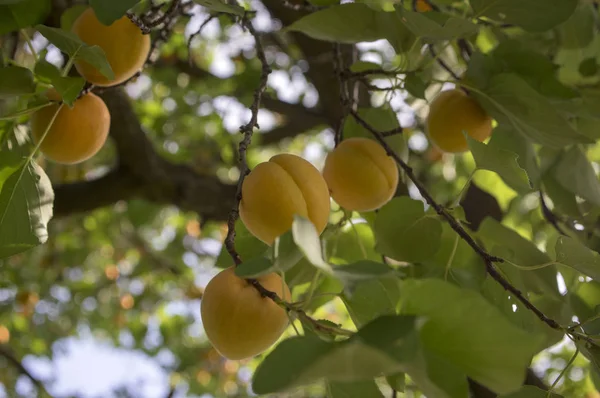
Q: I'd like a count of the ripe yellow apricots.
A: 6